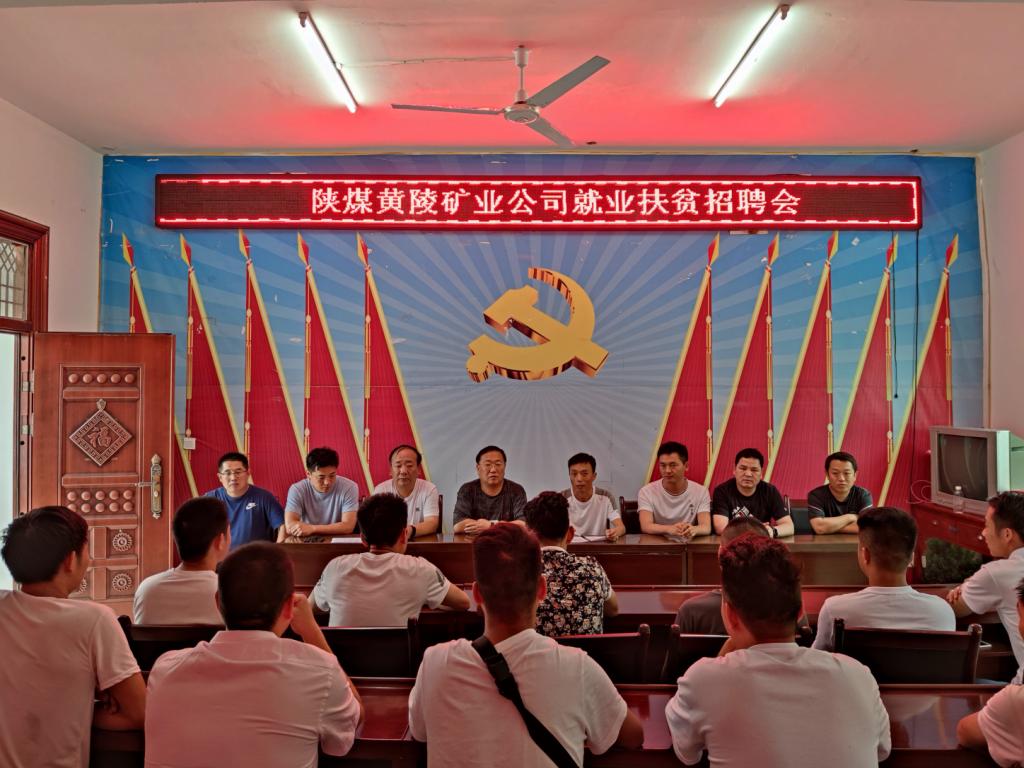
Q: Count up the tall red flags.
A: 10